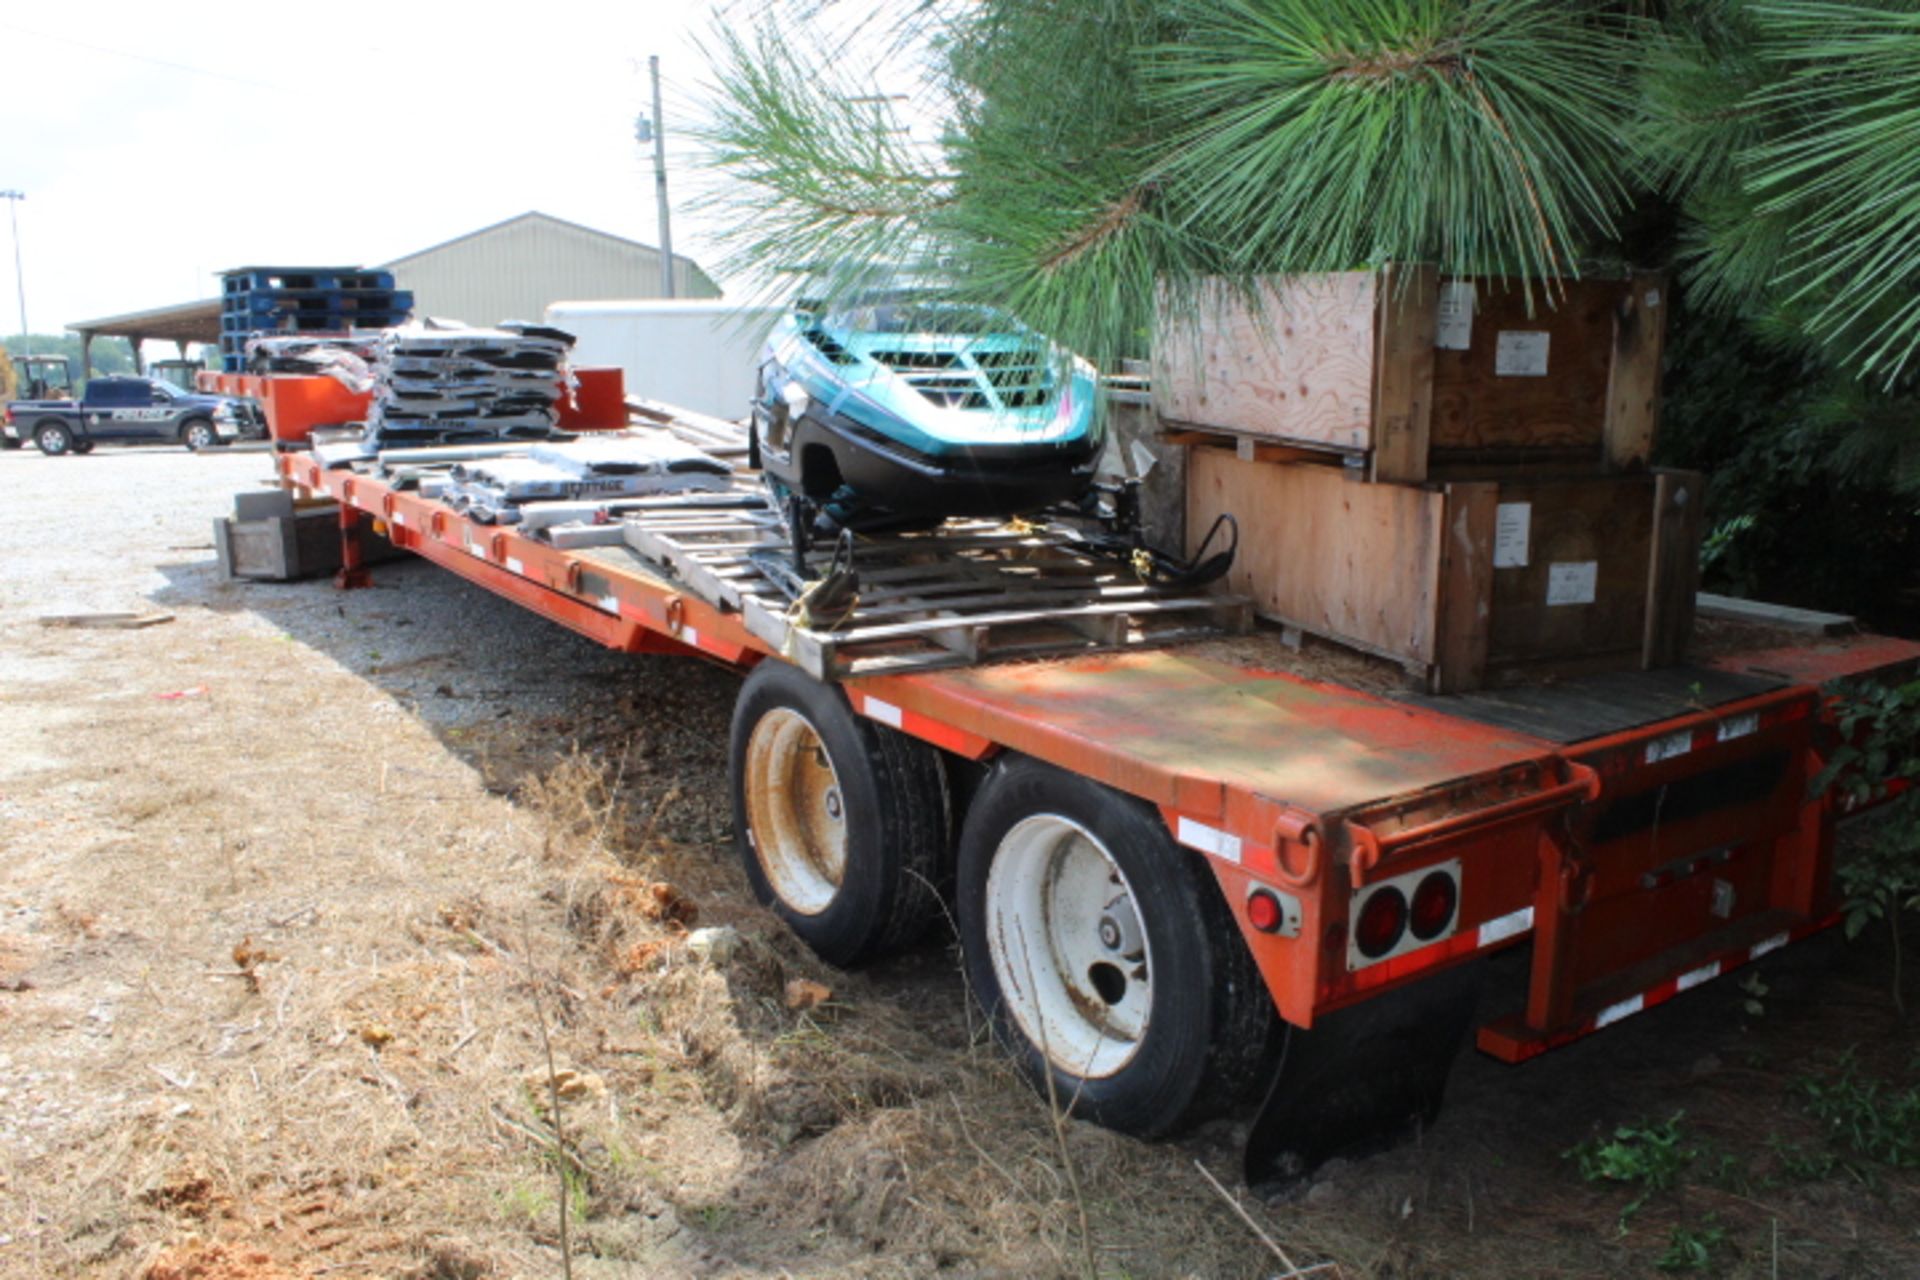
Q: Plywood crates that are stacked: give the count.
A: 2